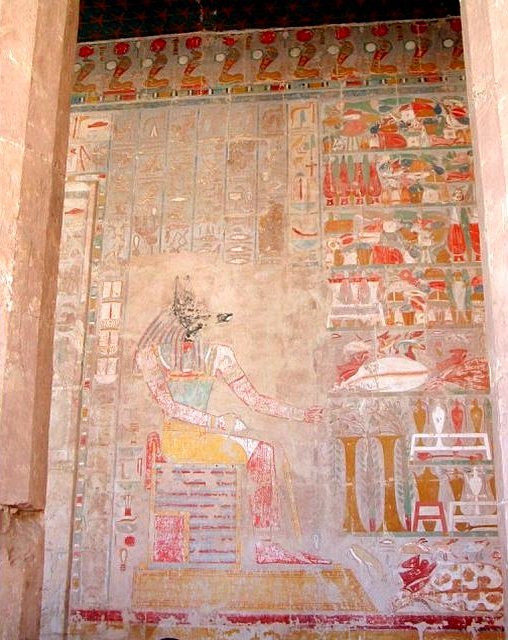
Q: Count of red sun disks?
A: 11